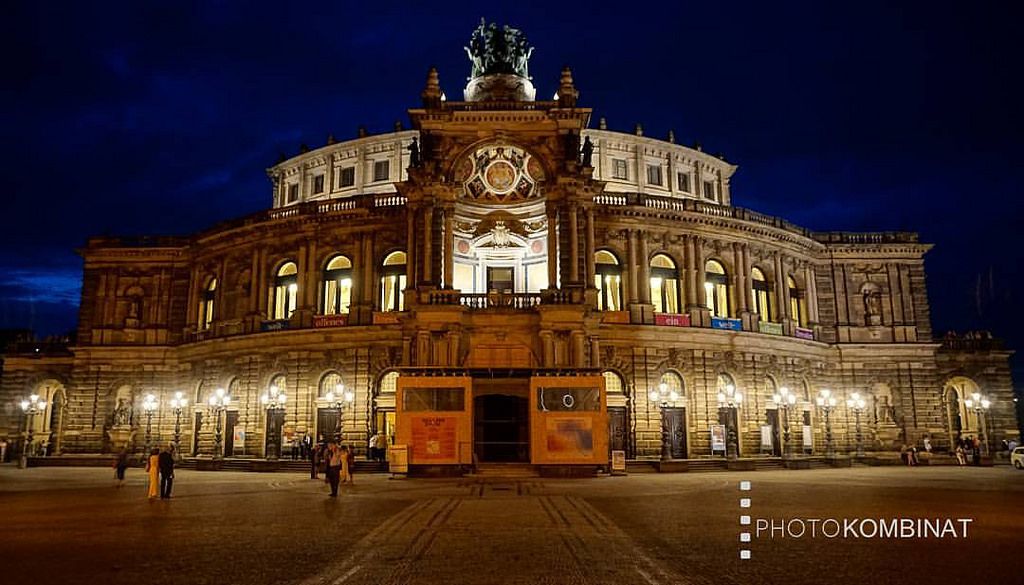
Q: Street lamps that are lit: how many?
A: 12